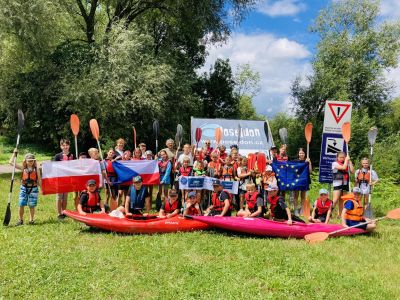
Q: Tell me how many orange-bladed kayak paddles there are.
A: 6